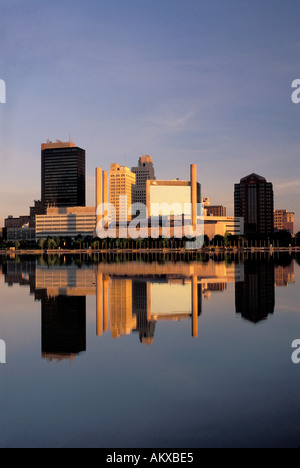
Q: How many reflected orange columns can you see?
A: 3